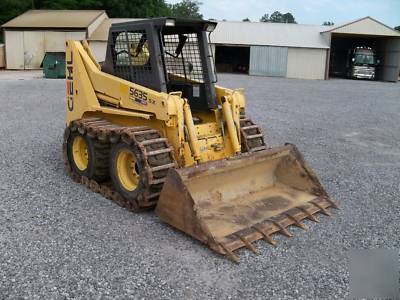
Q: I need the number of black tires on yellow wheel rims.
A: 2